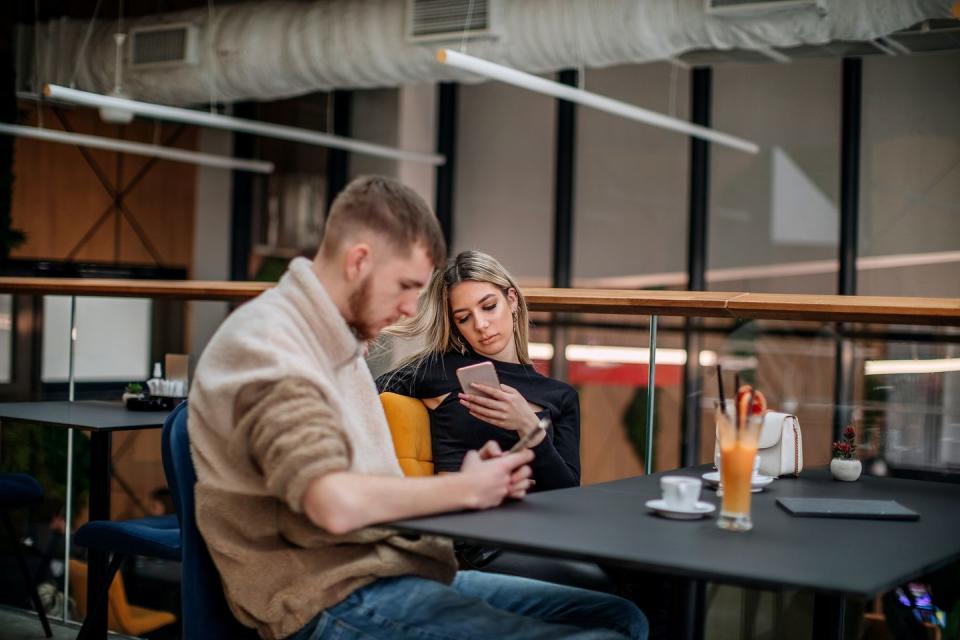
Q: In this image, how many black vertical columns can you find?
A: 6